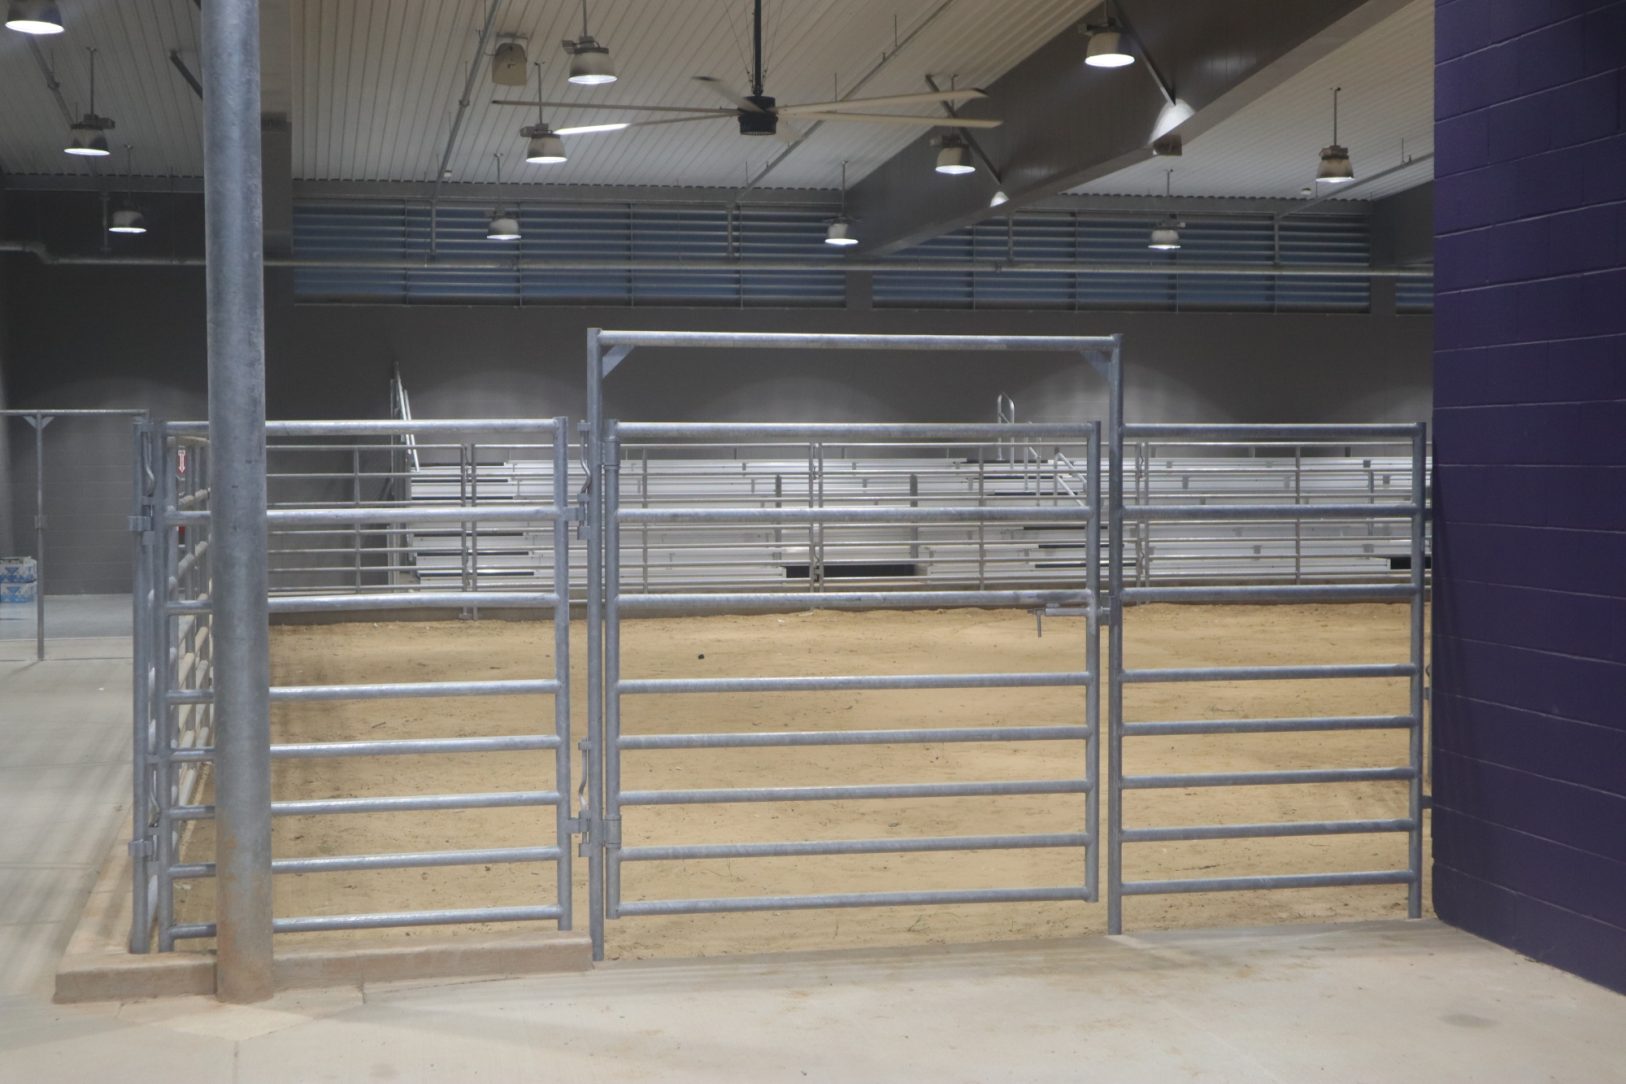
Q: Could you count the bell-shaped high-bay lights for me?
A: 11